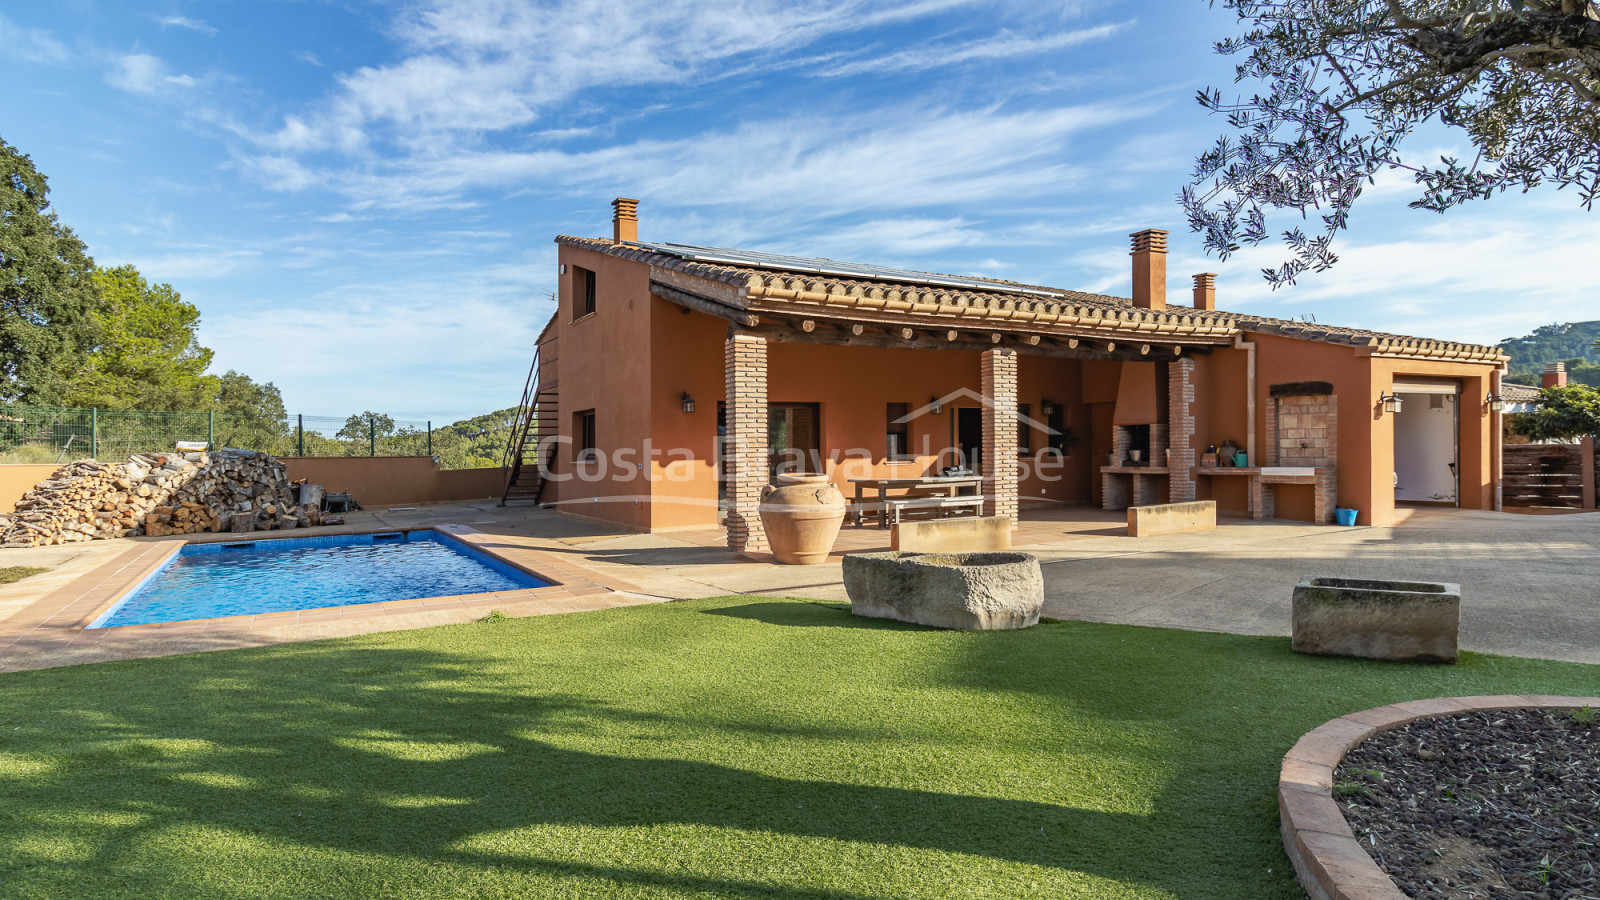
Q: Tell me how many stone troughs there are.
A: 2